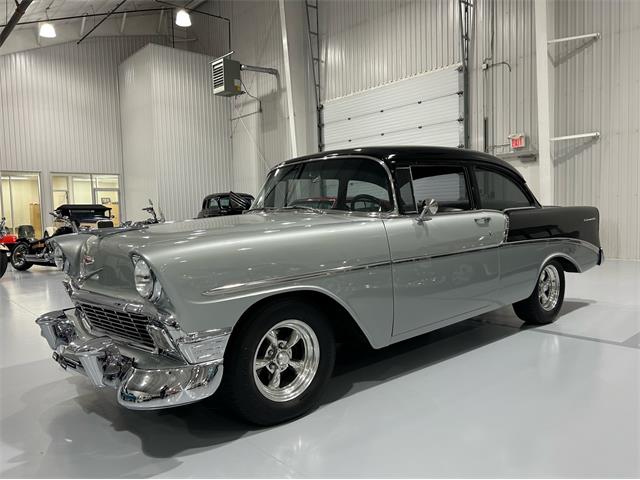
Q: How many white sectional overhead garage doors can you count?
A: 1